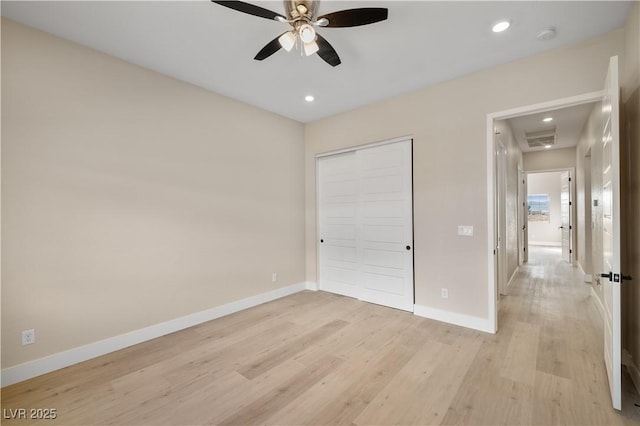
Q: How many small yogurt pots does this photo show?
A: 0